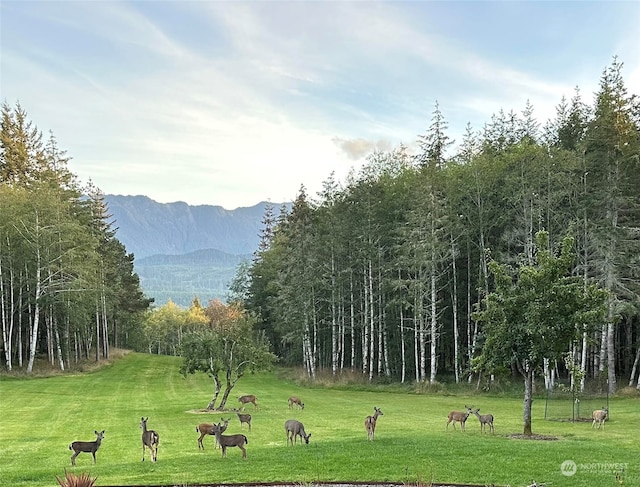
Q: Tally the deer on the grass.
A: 12